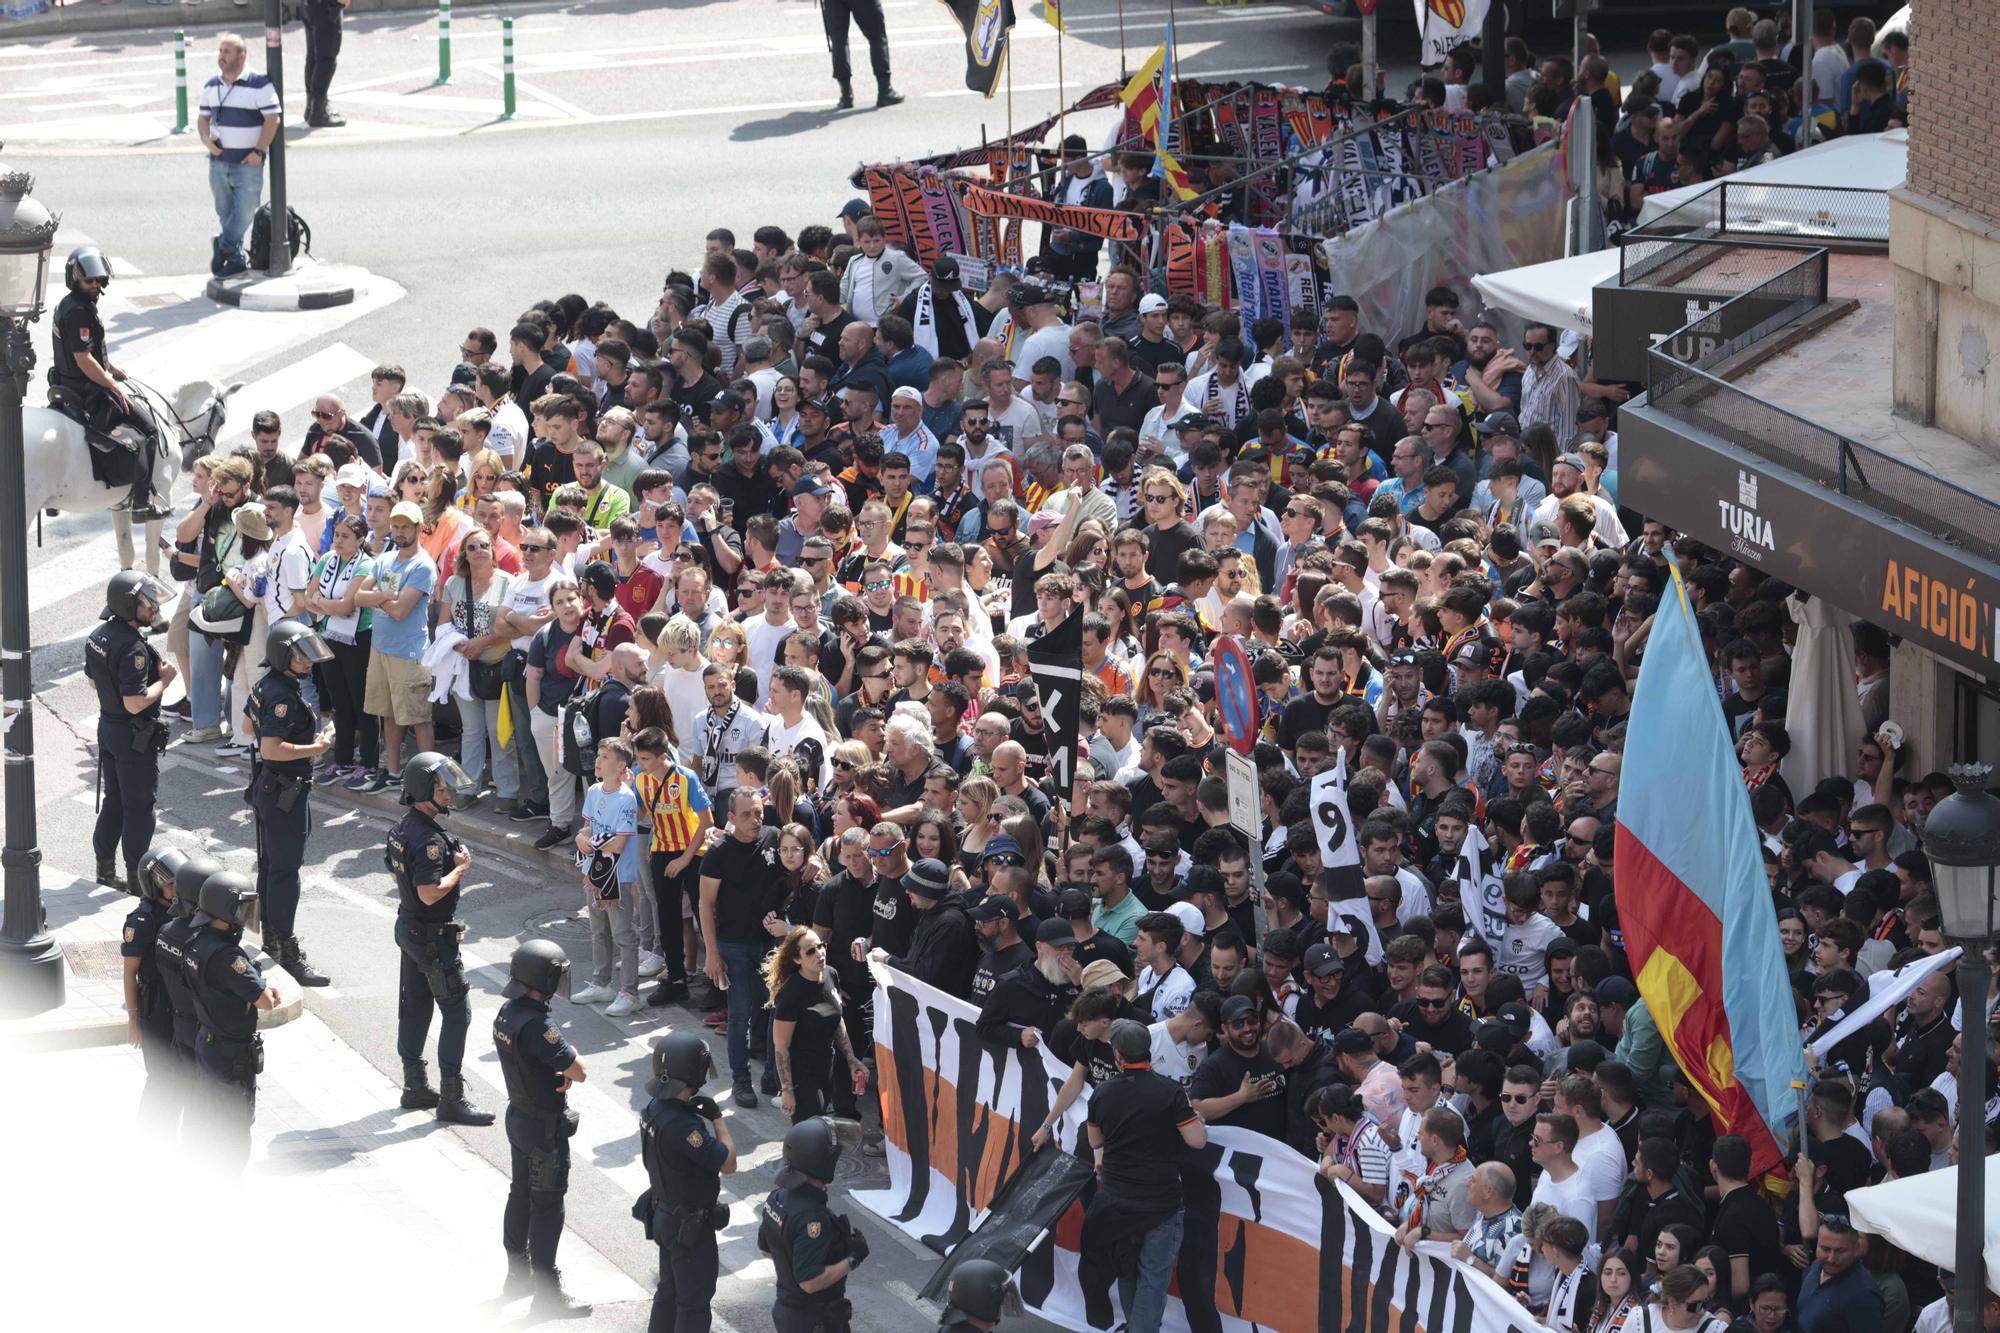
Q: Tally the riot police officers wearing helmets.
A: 11